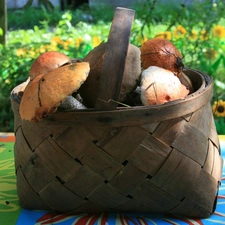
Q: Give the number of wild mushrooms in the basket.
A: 5